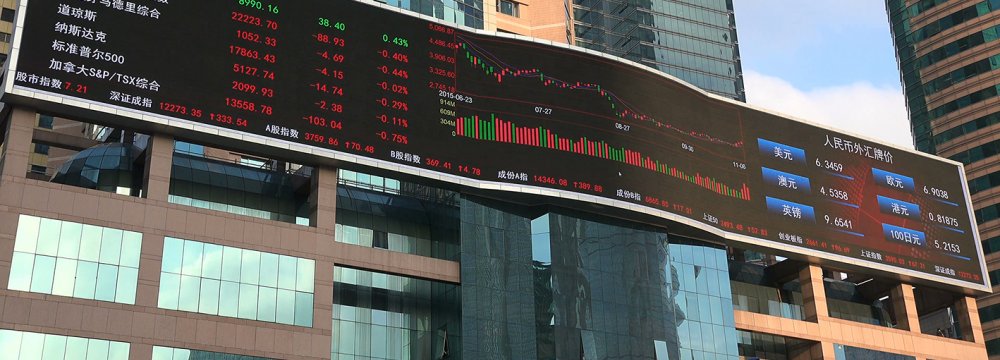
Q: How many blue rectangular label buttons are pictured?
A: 6